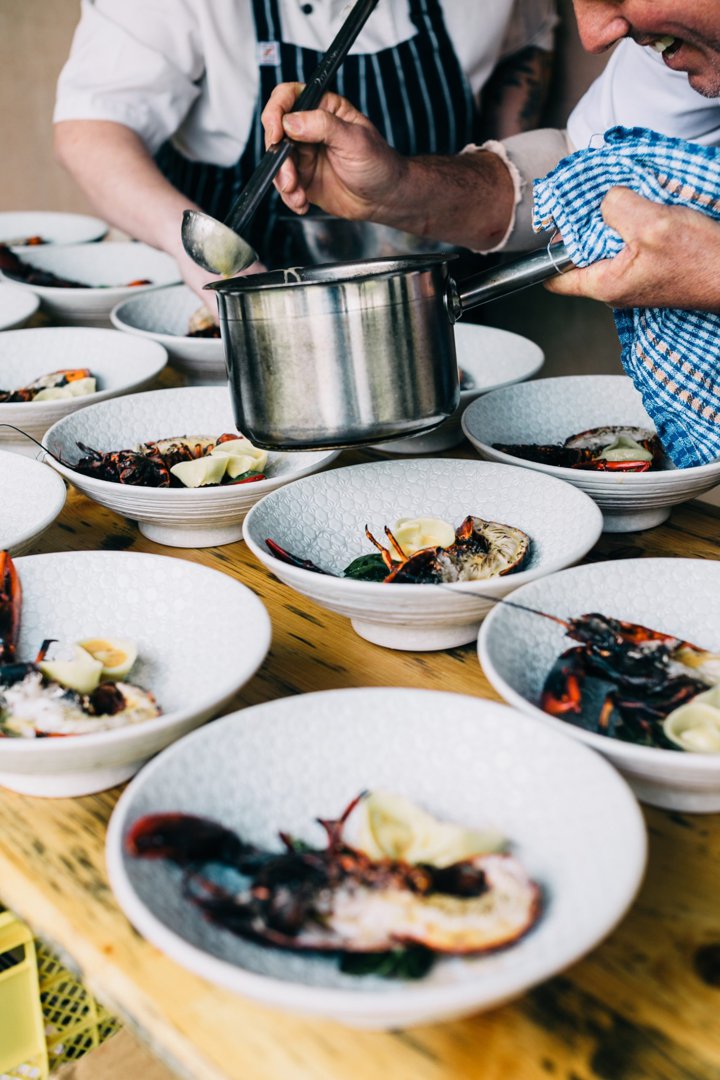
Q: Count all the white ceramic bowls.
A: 13